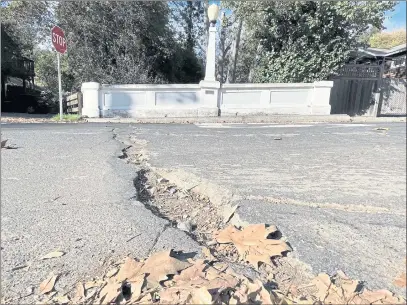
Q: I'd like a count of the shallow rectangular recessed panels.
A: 4